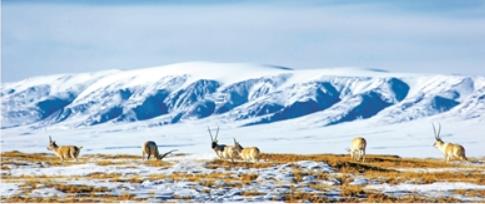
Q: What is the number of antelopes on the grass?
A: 6